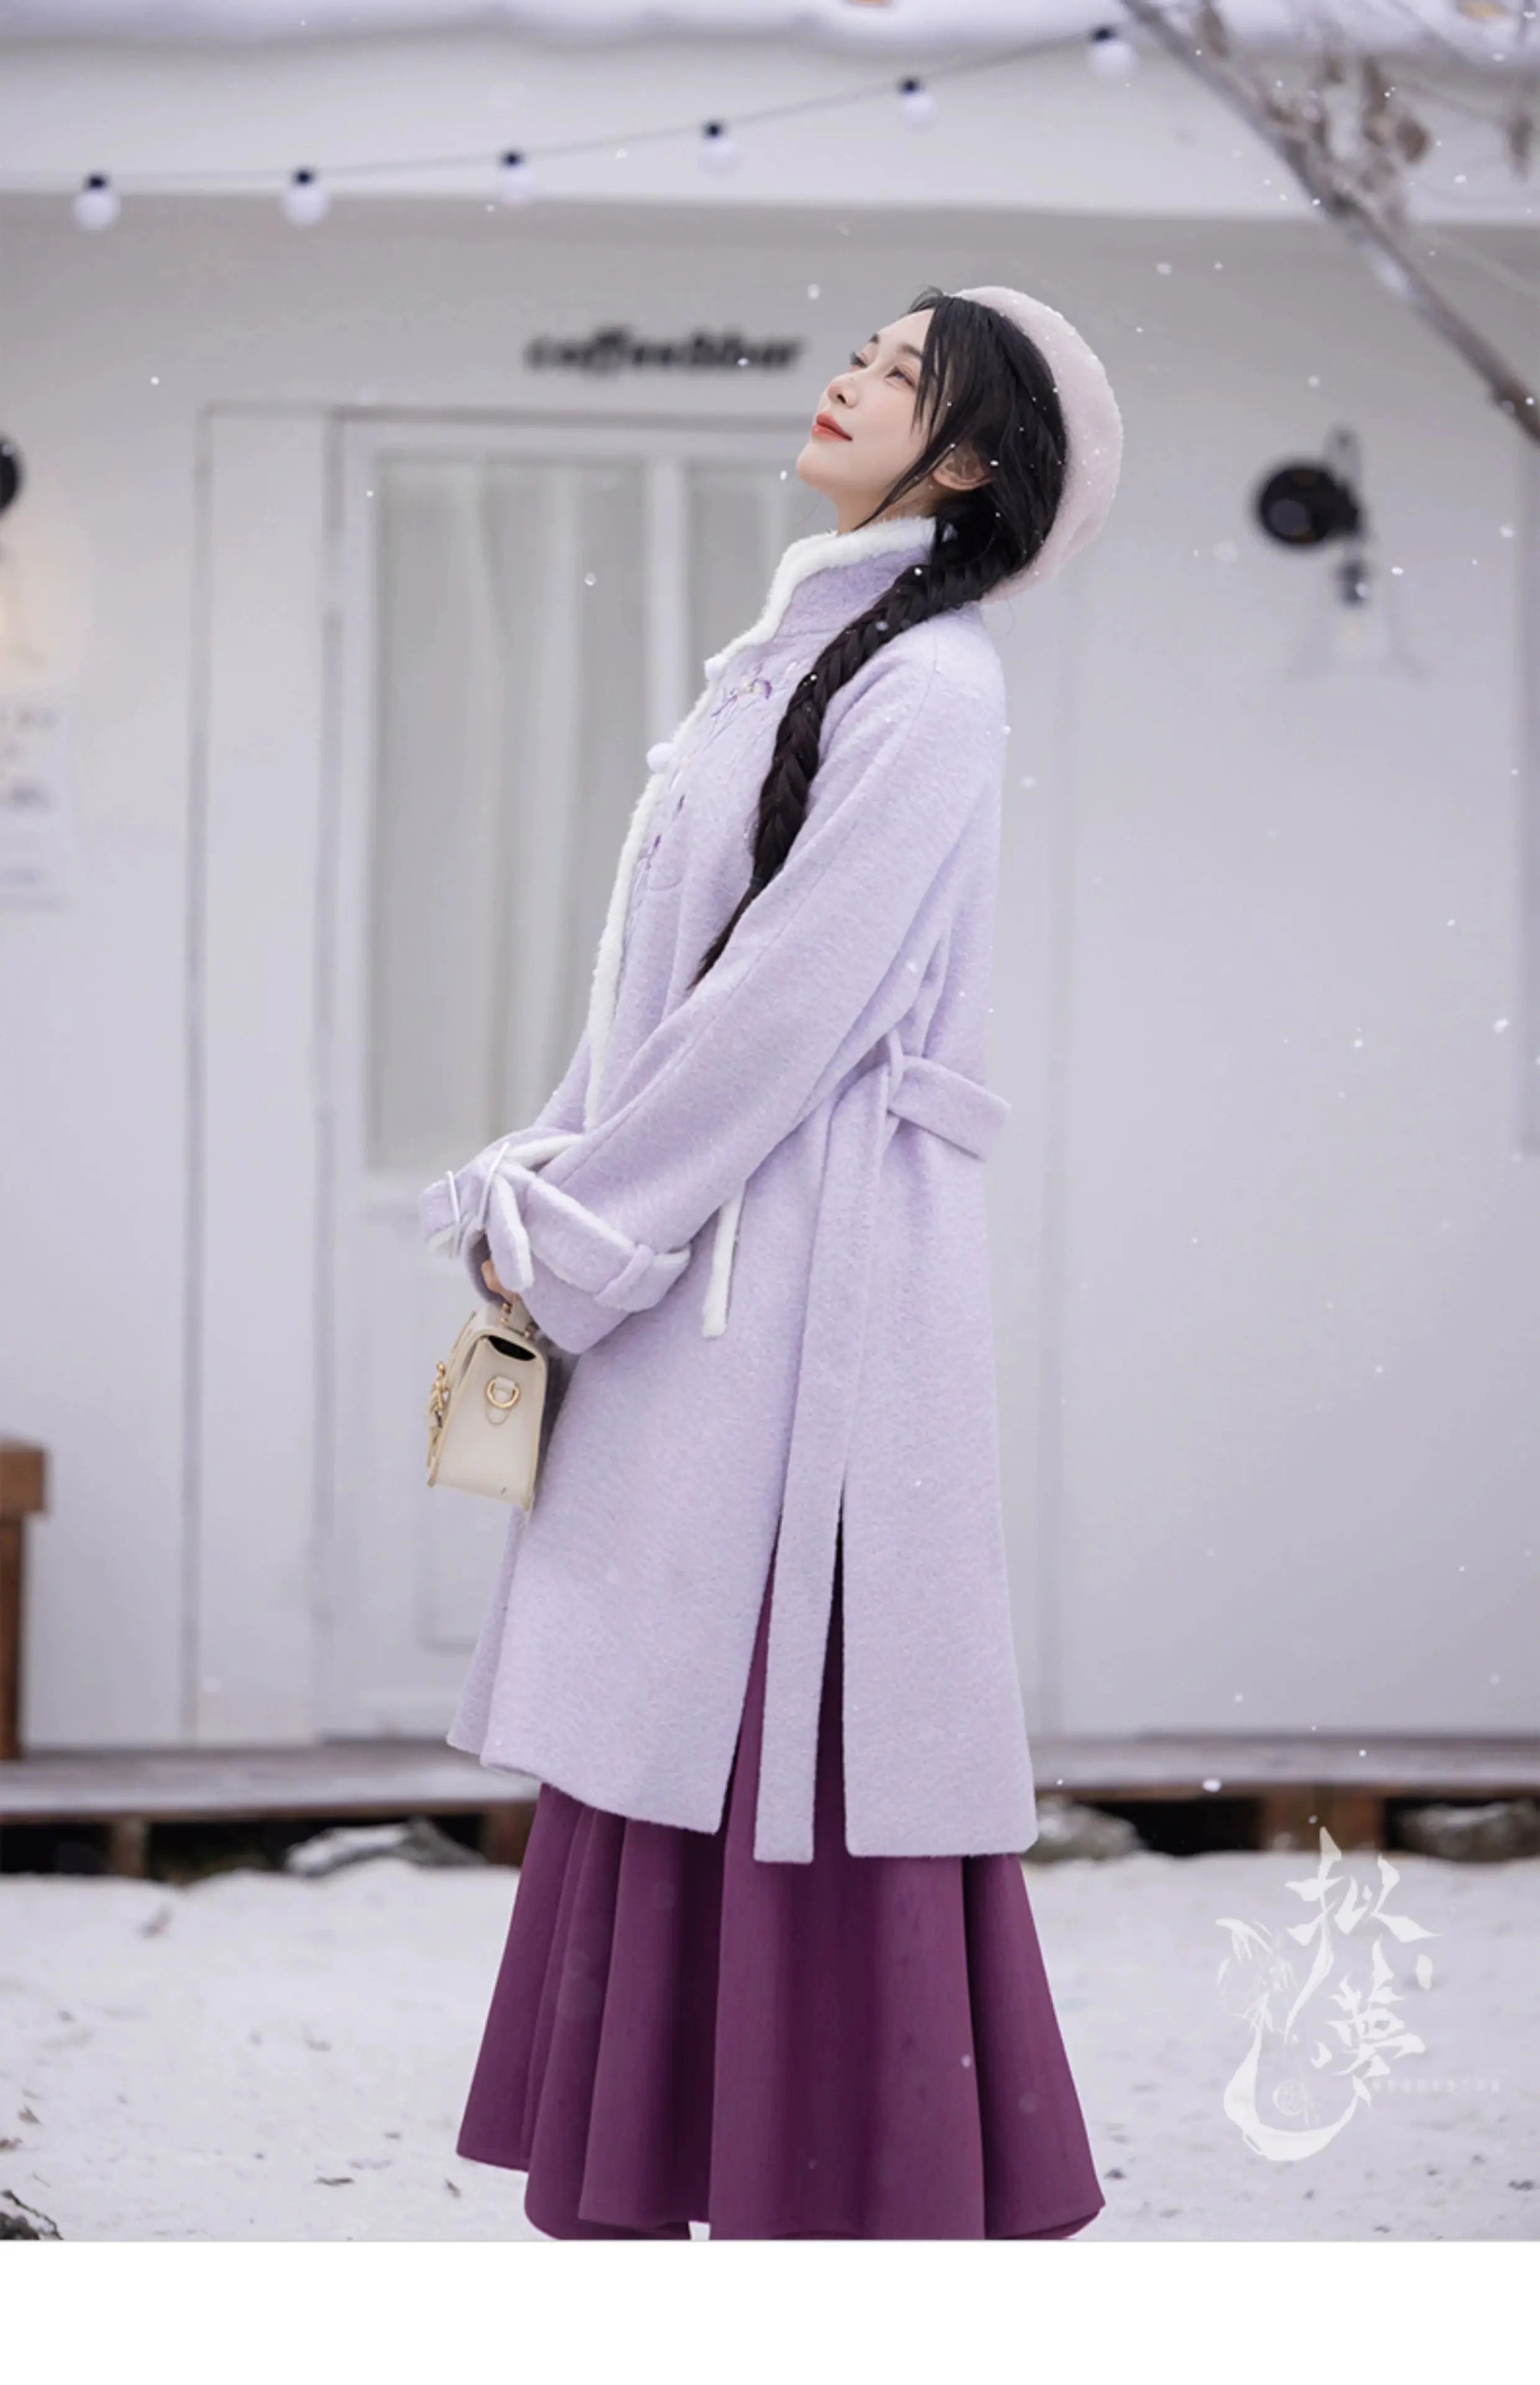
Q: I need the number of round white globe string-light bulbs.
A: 6